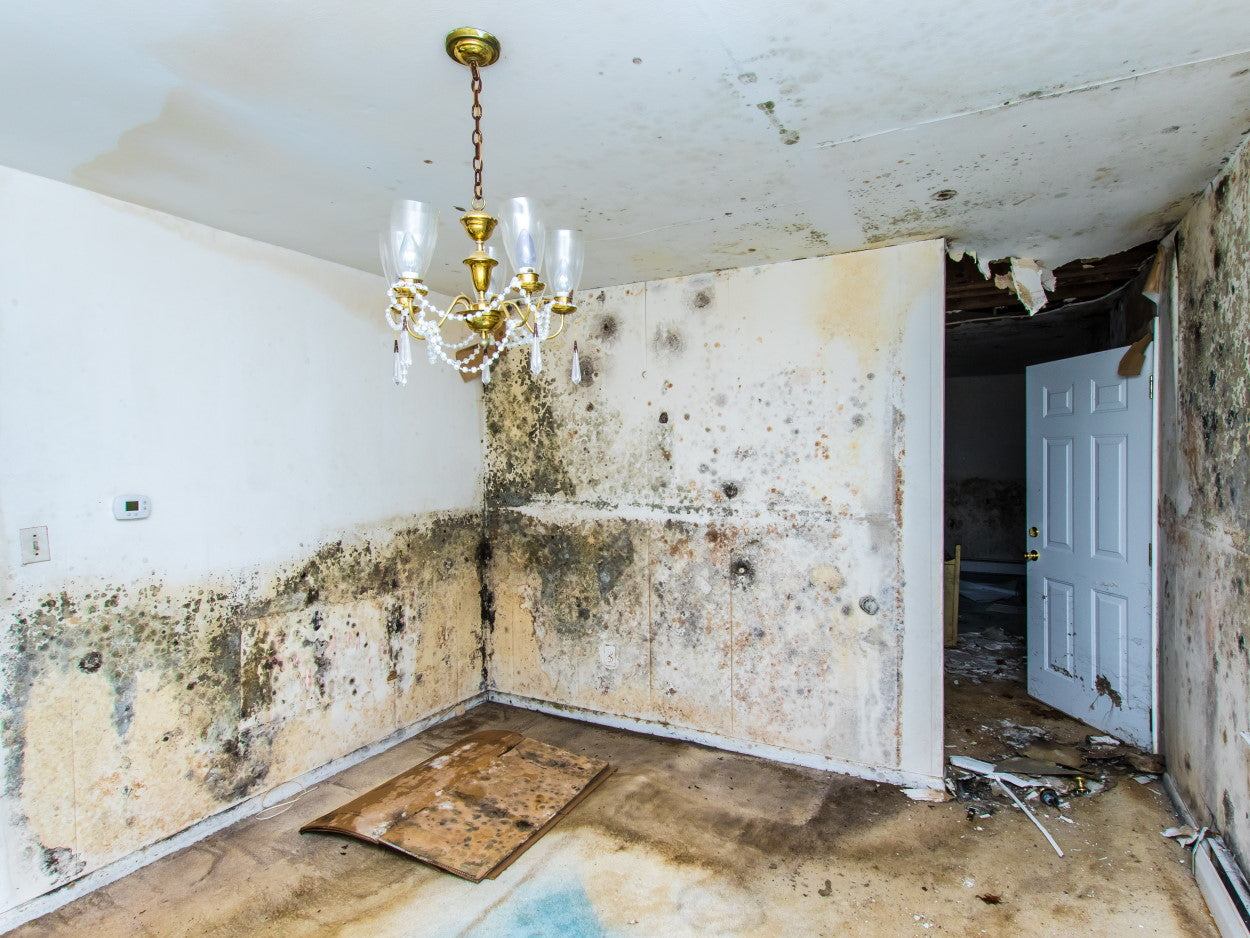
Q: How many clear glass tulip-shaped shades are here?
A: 5